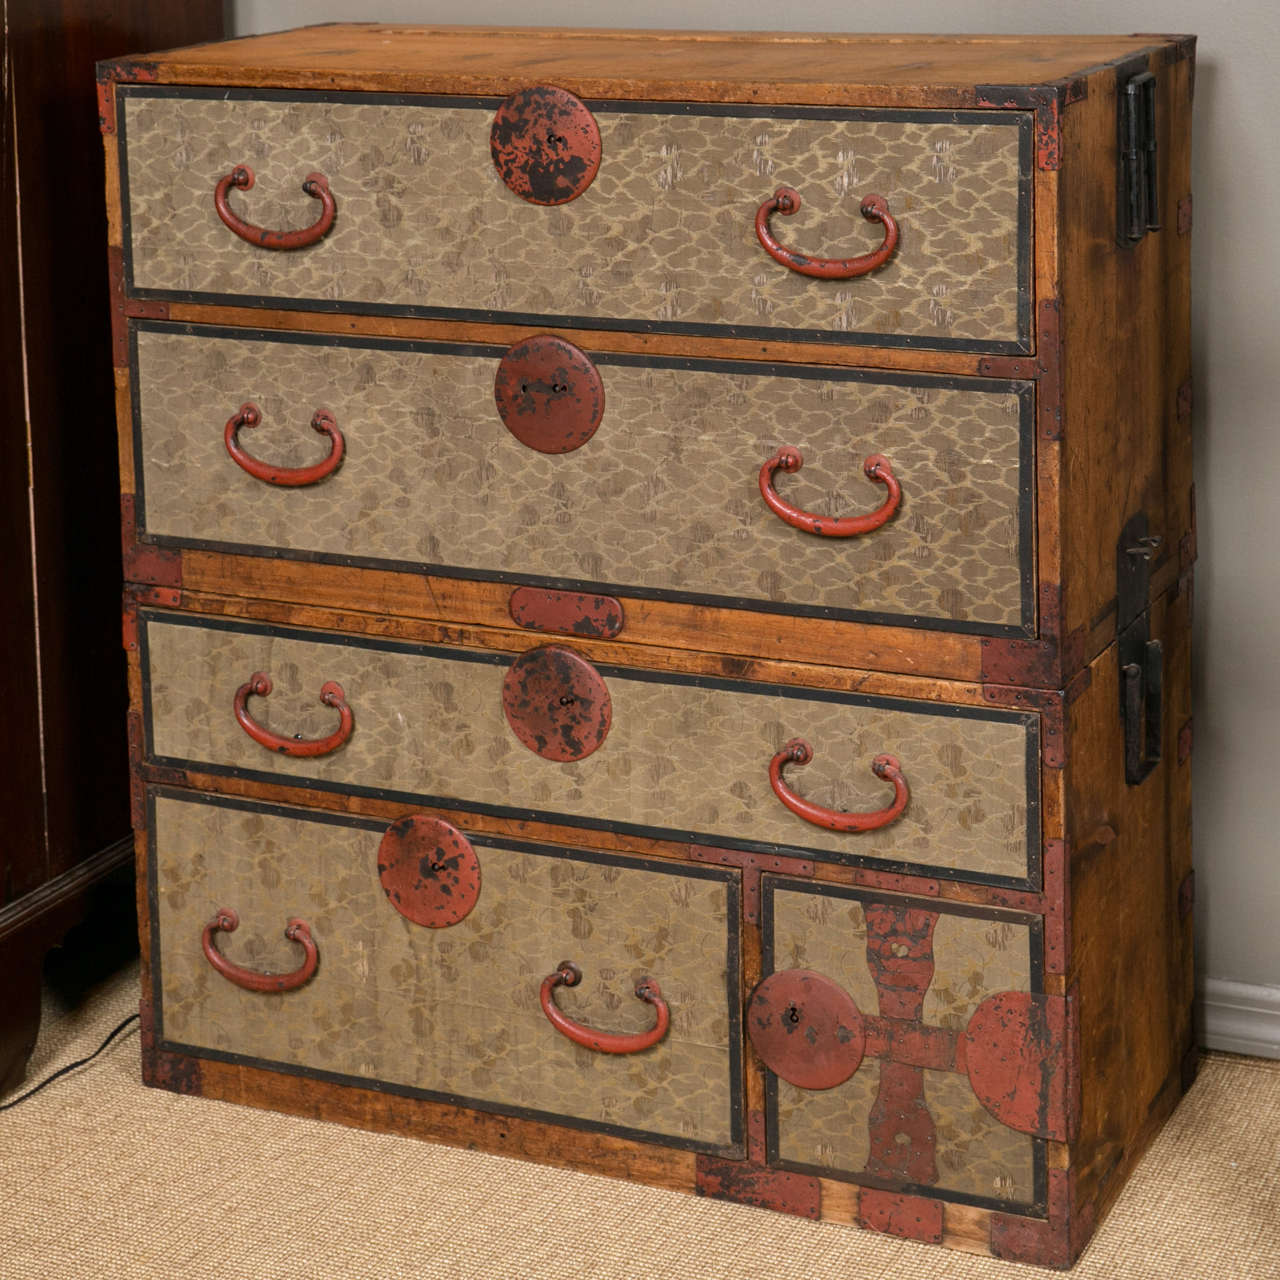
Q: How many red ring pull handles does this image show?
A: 8